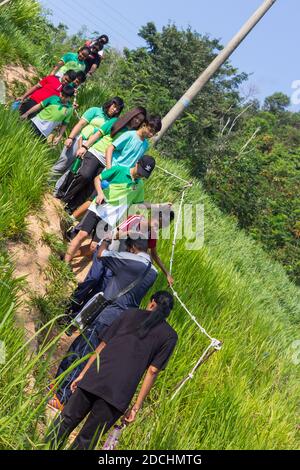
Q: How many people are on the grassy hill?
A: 13